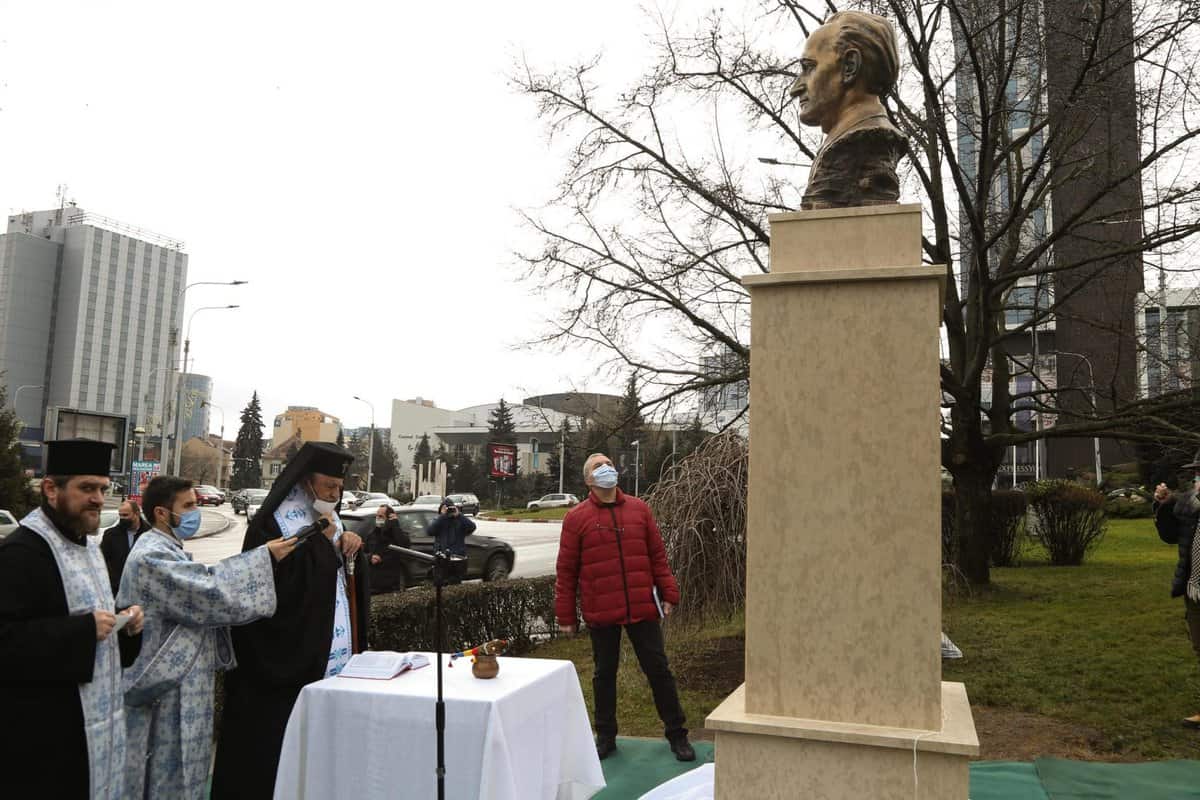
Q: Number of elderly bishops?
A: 1